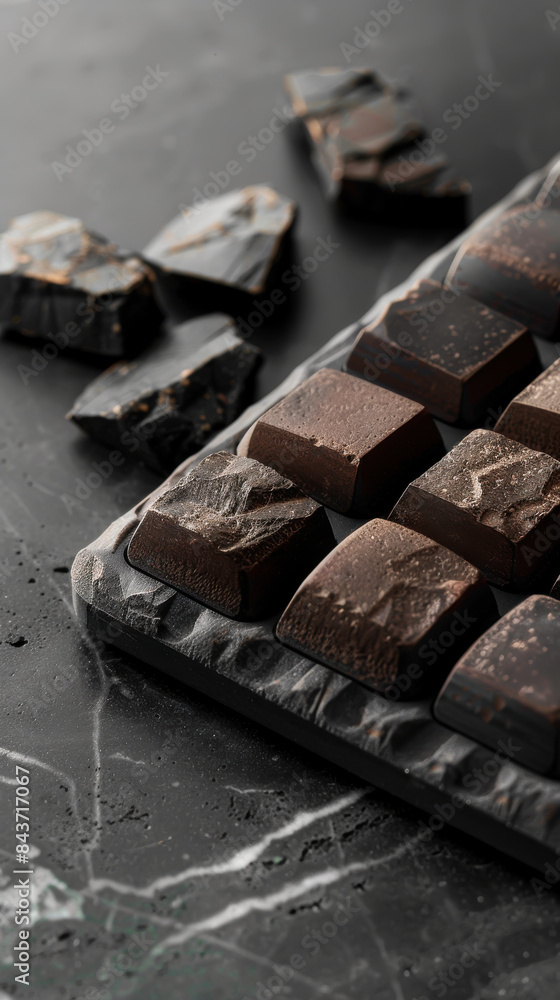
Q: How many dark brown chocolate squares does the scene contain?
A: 8